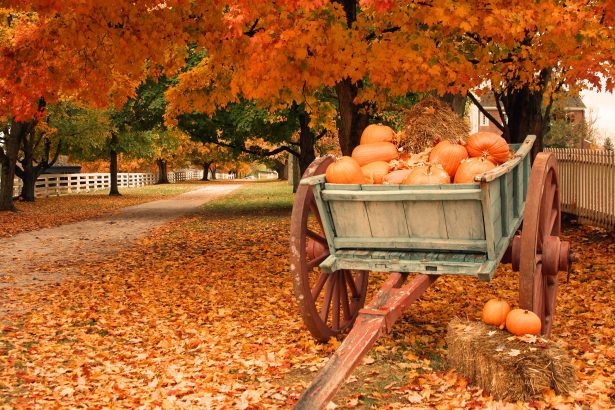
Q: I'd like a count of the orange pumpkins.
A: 11